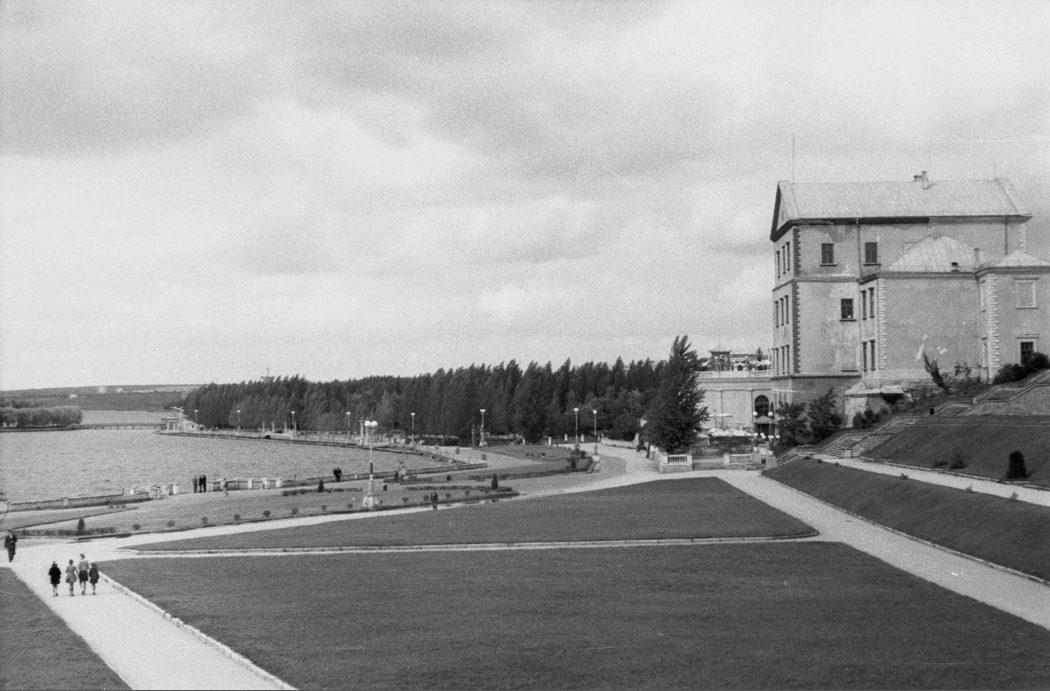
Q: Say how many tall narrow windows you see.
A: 13